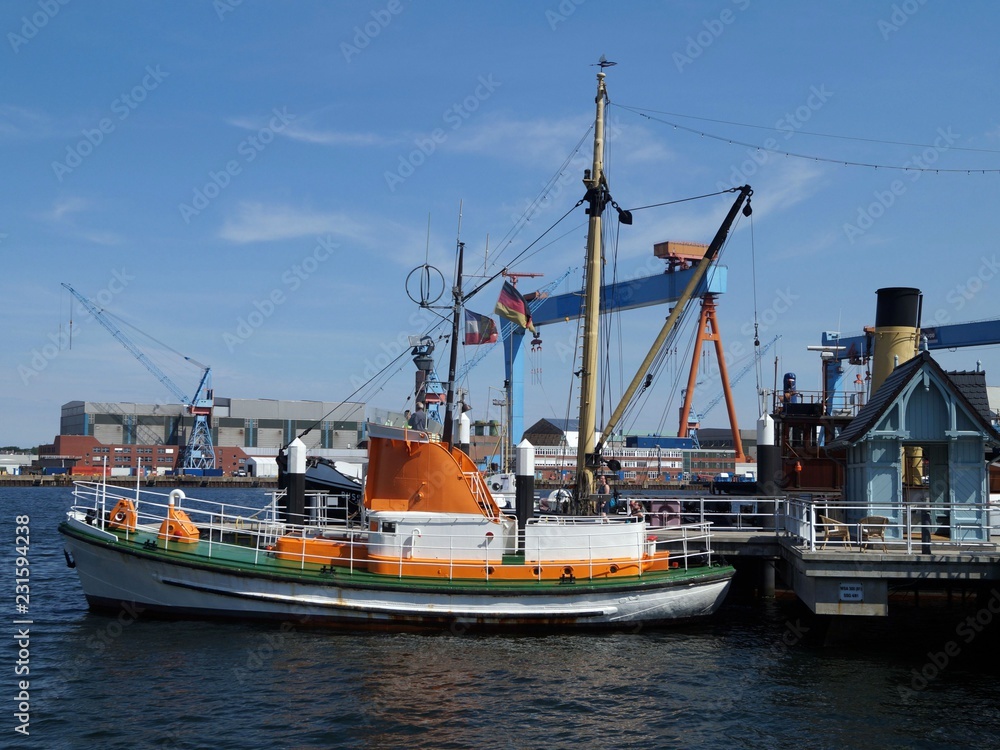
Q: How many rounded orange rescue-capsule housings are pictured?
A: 2